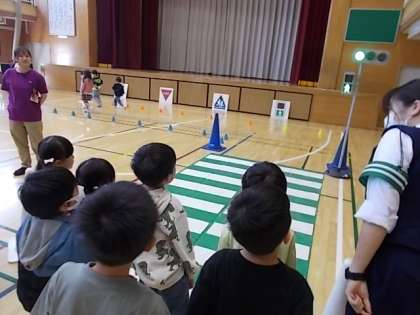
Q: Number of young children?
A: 10